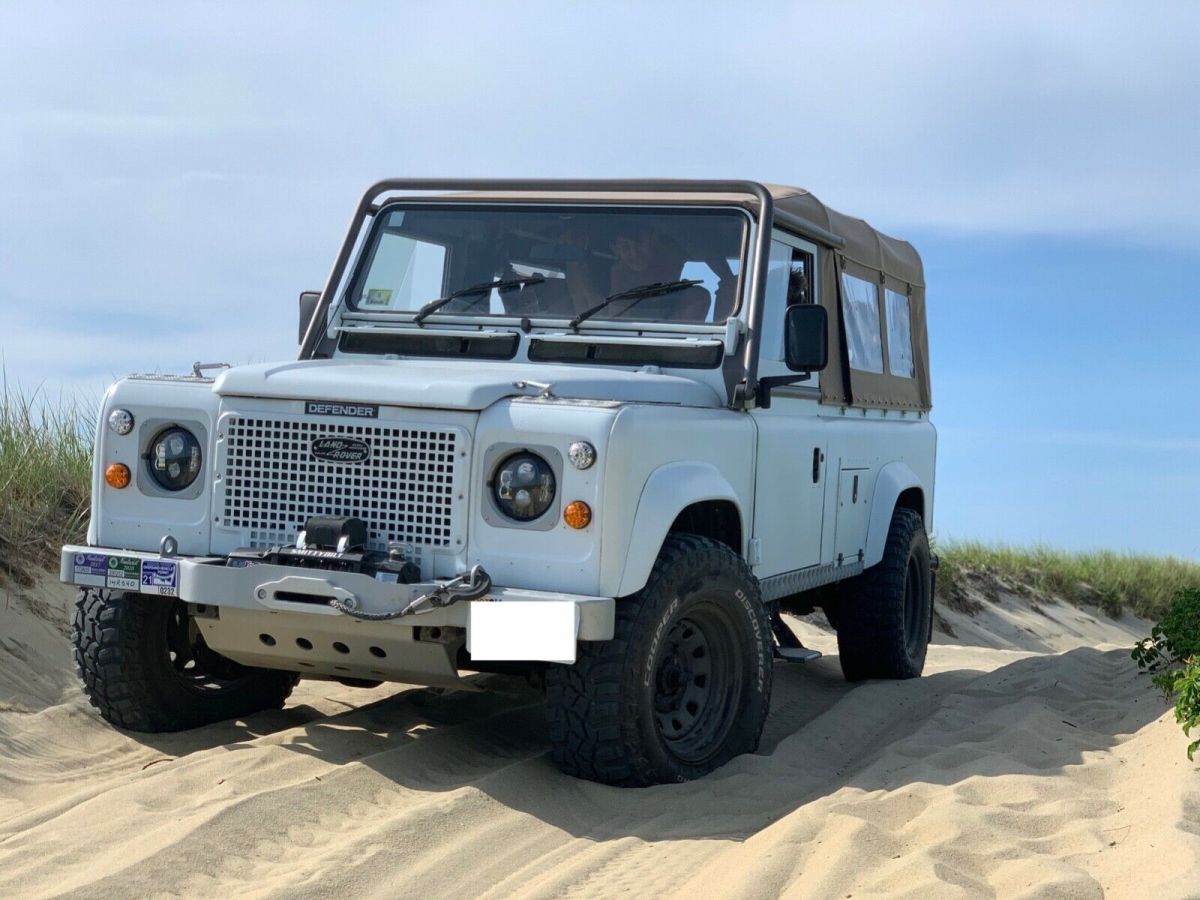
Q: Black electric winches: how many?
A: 1